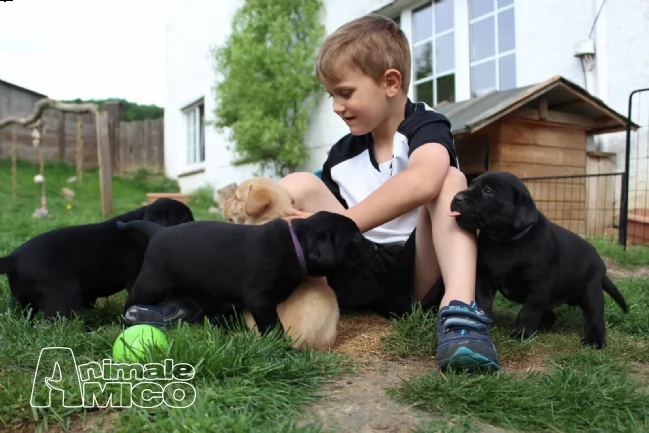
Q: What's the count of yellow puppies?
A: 1